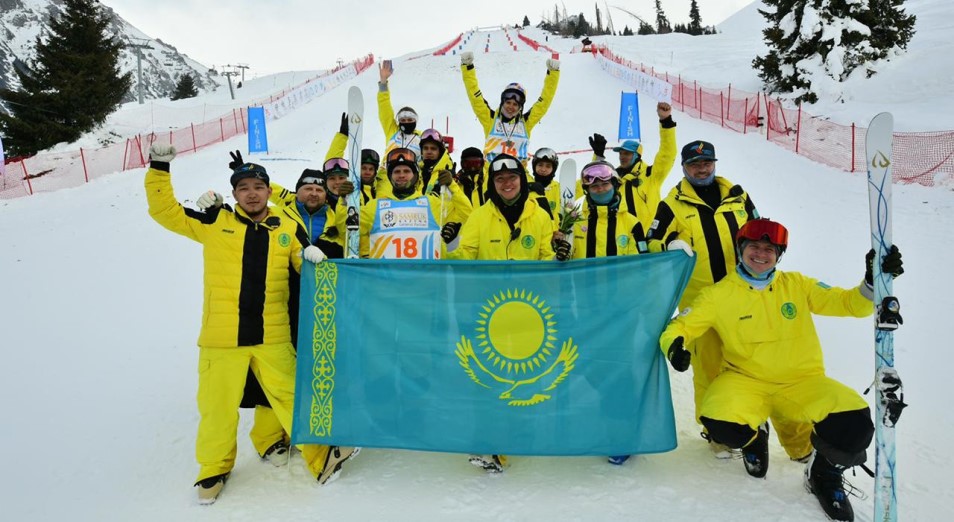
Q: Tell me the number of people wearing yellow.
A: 15